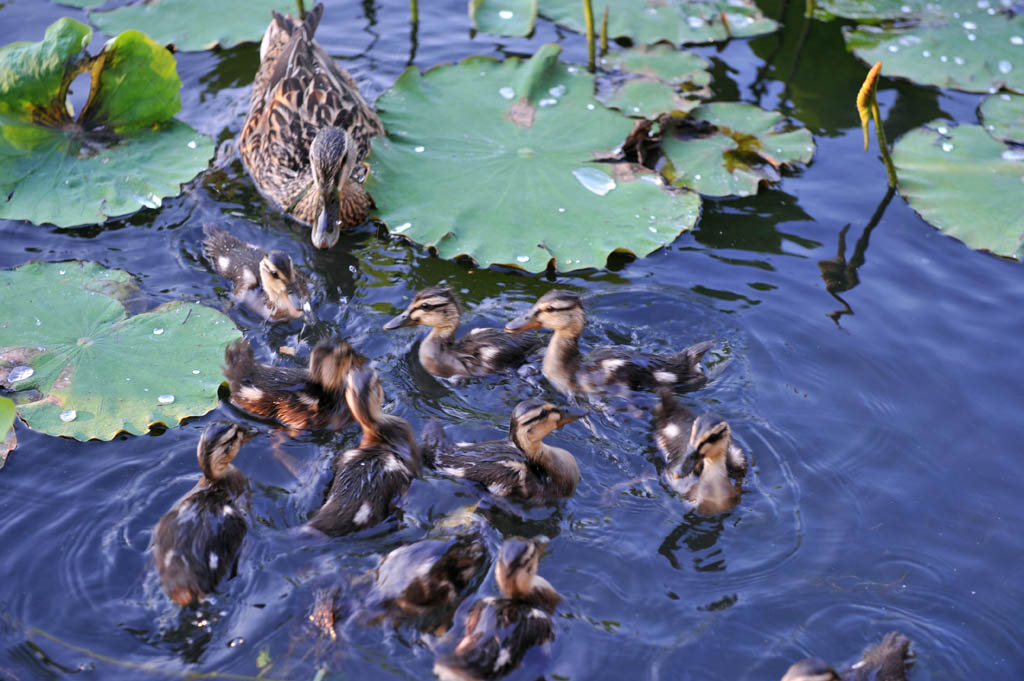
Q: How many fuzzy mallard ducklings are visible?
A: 11